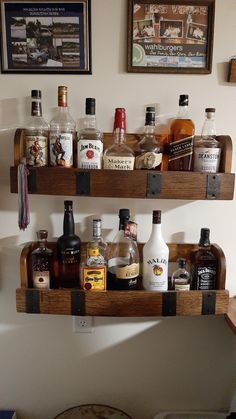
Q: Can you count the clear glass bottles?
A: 12